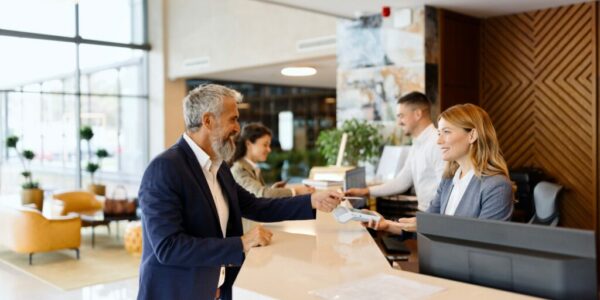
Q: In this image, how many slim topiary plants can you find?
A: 2